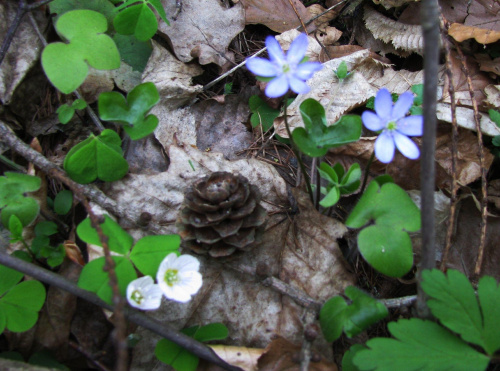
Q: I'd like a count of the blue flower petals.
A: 12